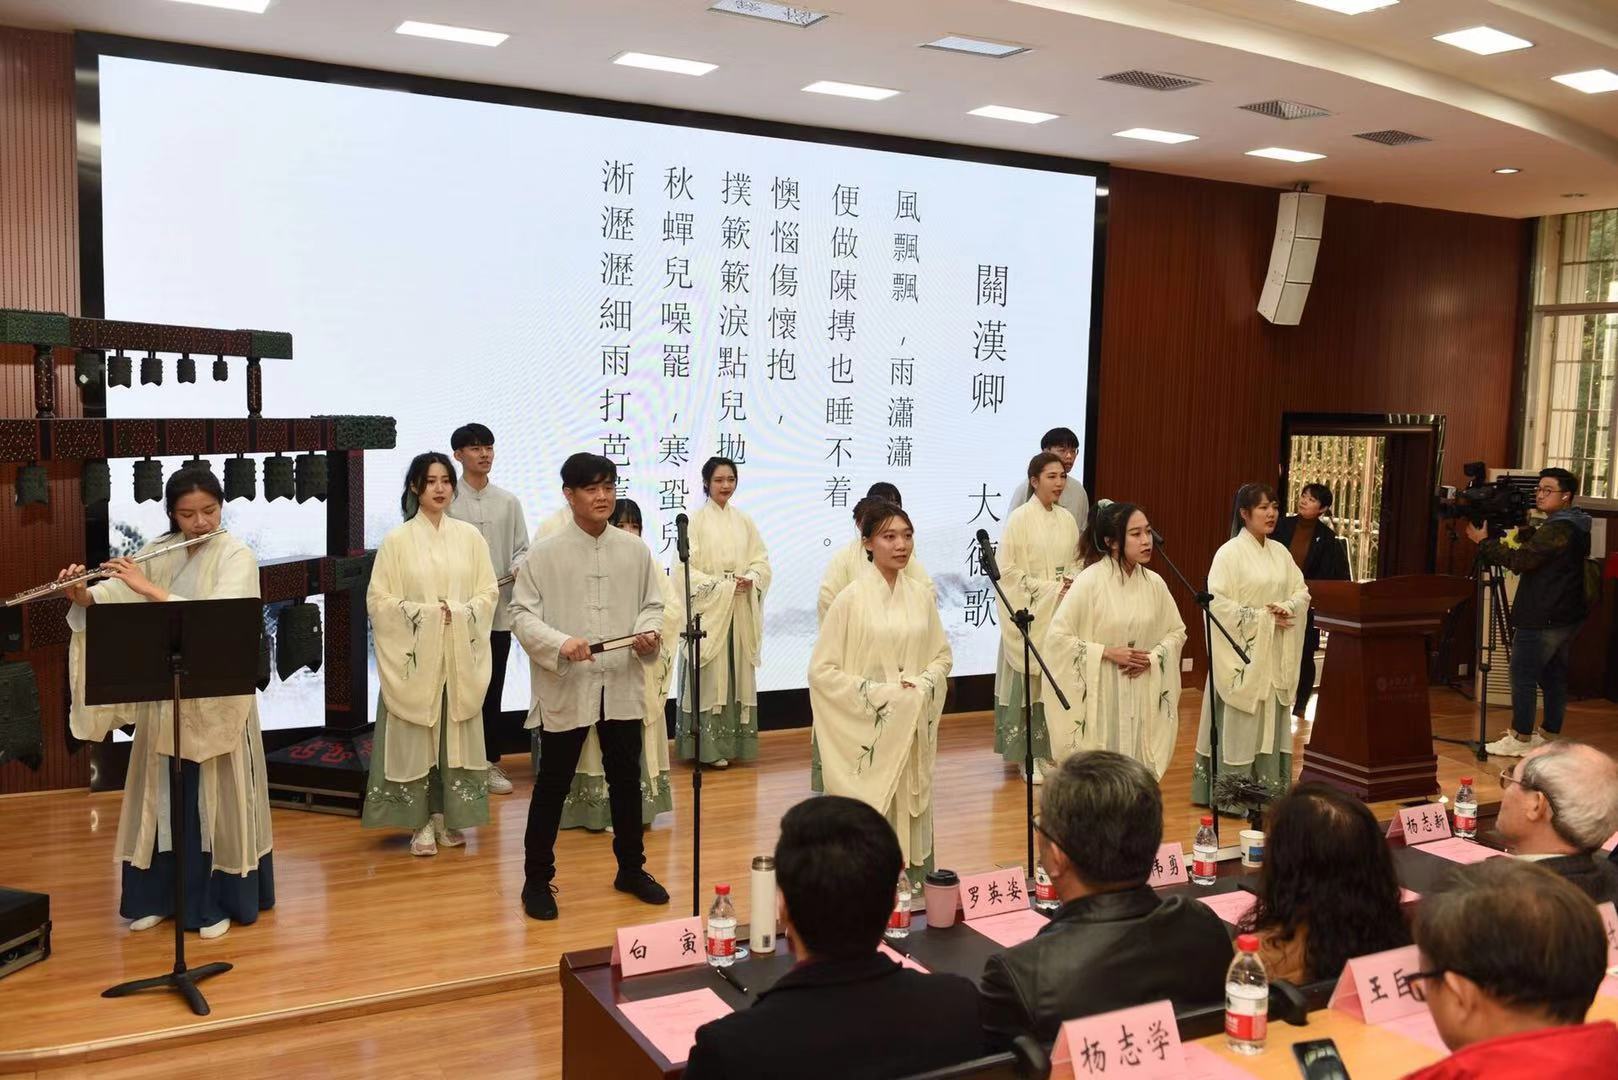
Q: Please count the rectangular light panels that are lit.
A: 10